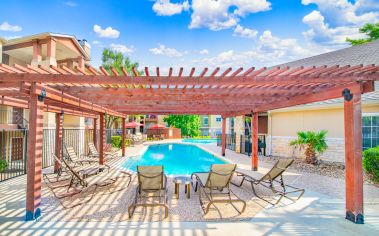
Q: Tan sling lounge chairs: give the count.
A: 7